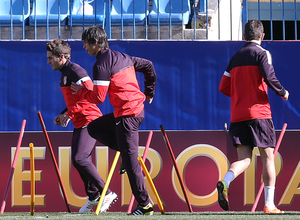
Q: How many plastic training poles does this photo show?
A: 8